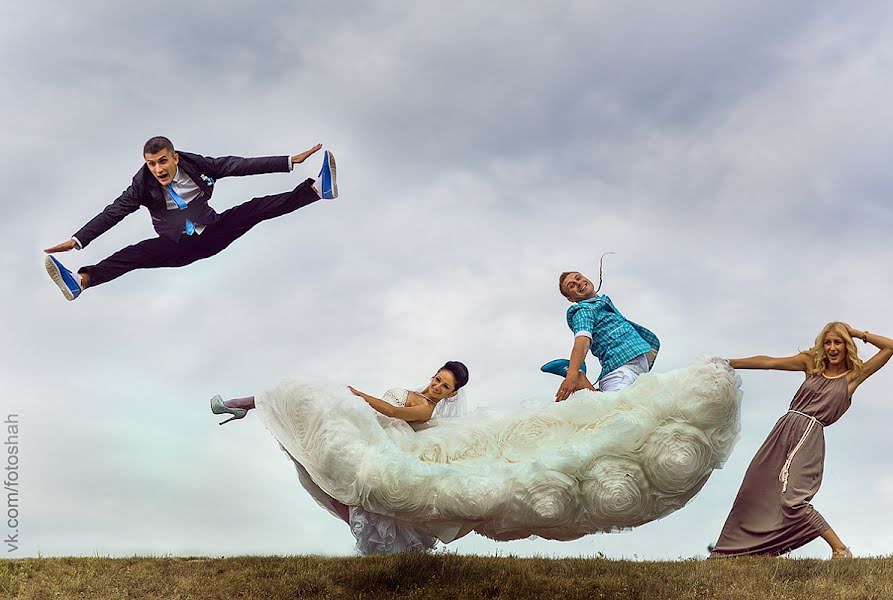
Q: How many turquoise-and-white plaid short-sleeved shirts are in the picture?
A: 1